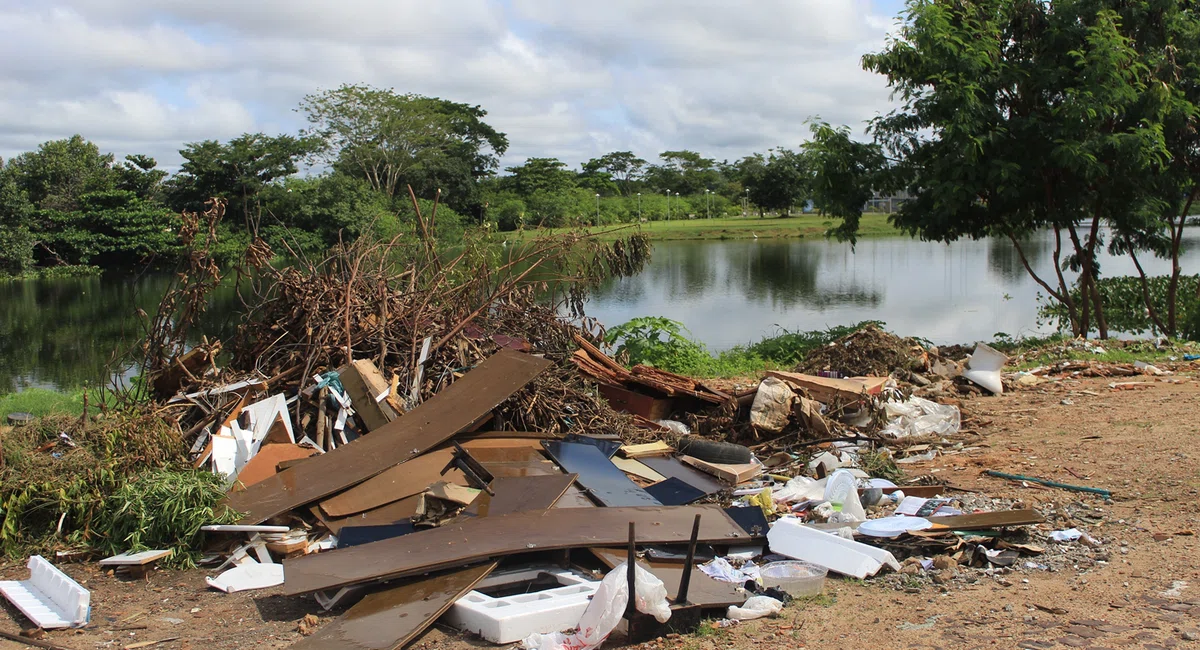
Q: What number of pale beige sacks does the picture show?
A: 1